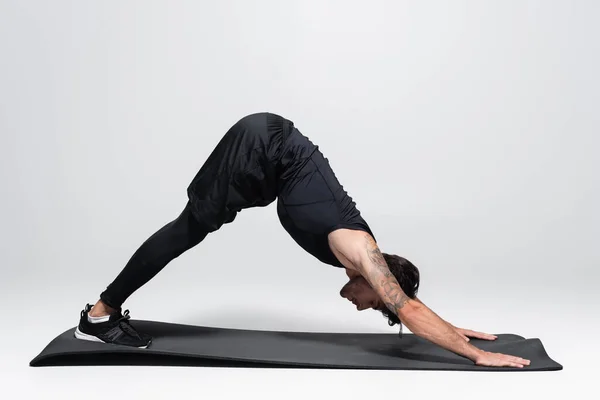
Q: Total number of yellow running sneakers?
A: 0